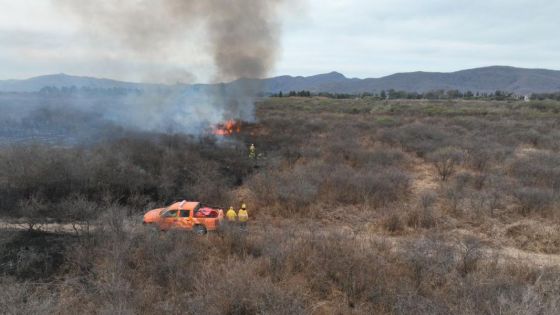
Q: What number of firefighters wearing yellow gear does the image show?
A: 3